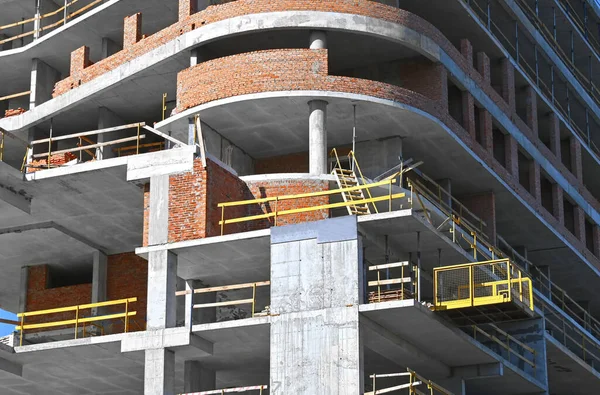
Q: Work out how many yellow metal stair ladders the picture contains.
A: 1